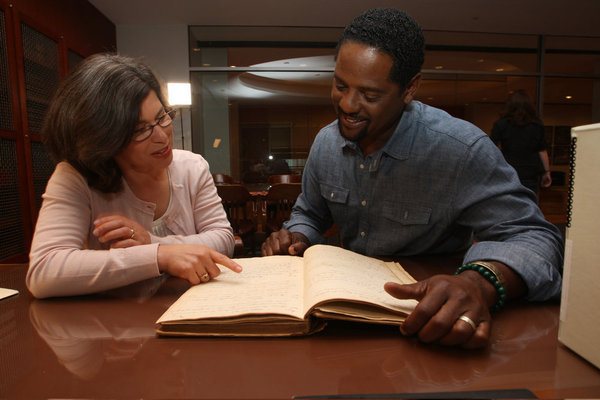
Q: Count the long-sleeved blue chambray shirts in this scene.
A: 1